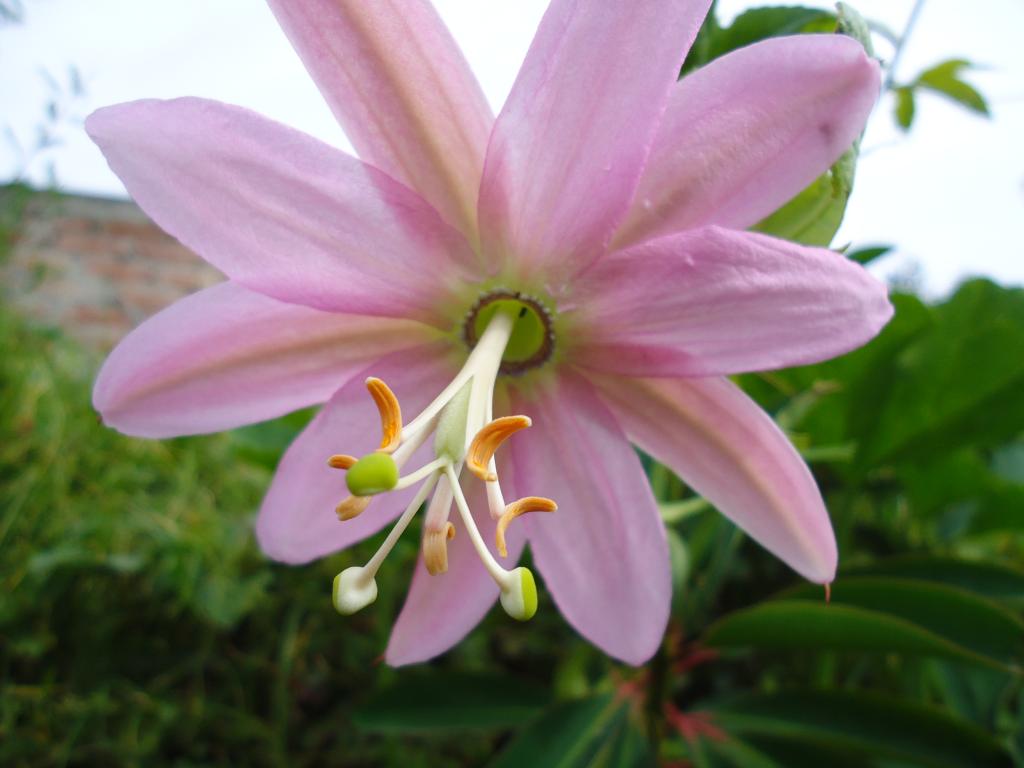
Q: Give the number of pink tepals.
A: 10